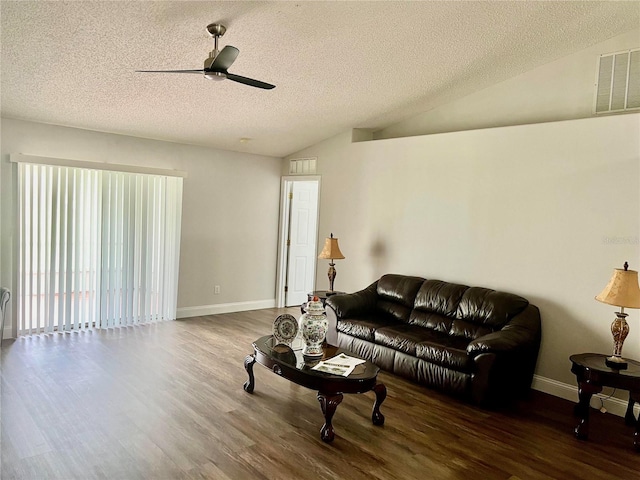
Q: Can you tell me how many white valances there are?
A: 1